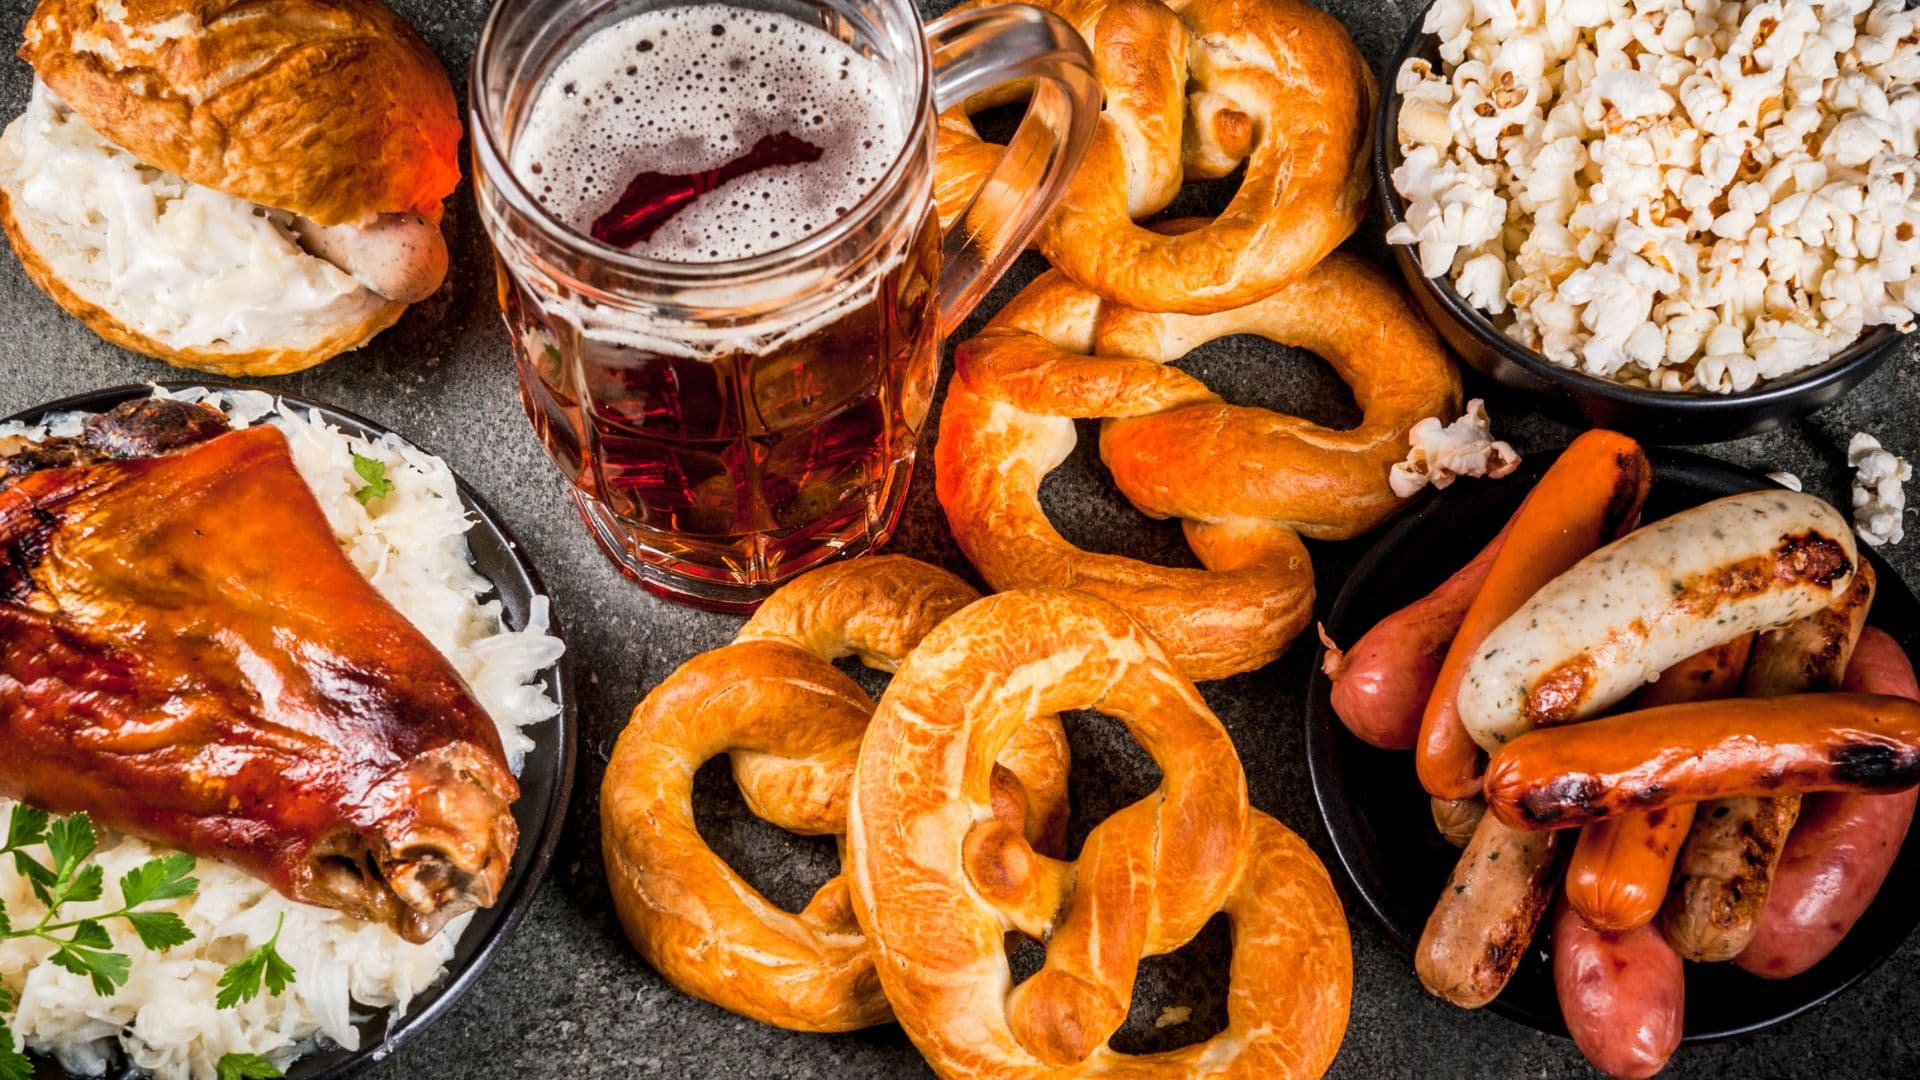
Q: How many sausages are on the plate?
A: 10